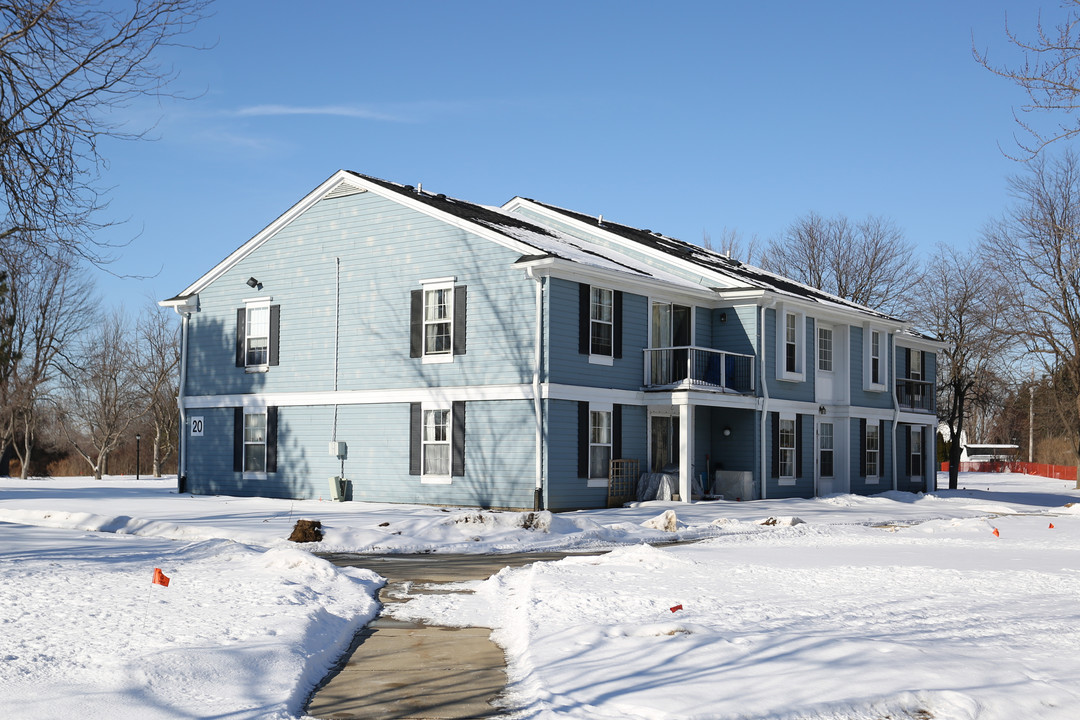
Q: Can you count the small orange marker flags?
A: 4